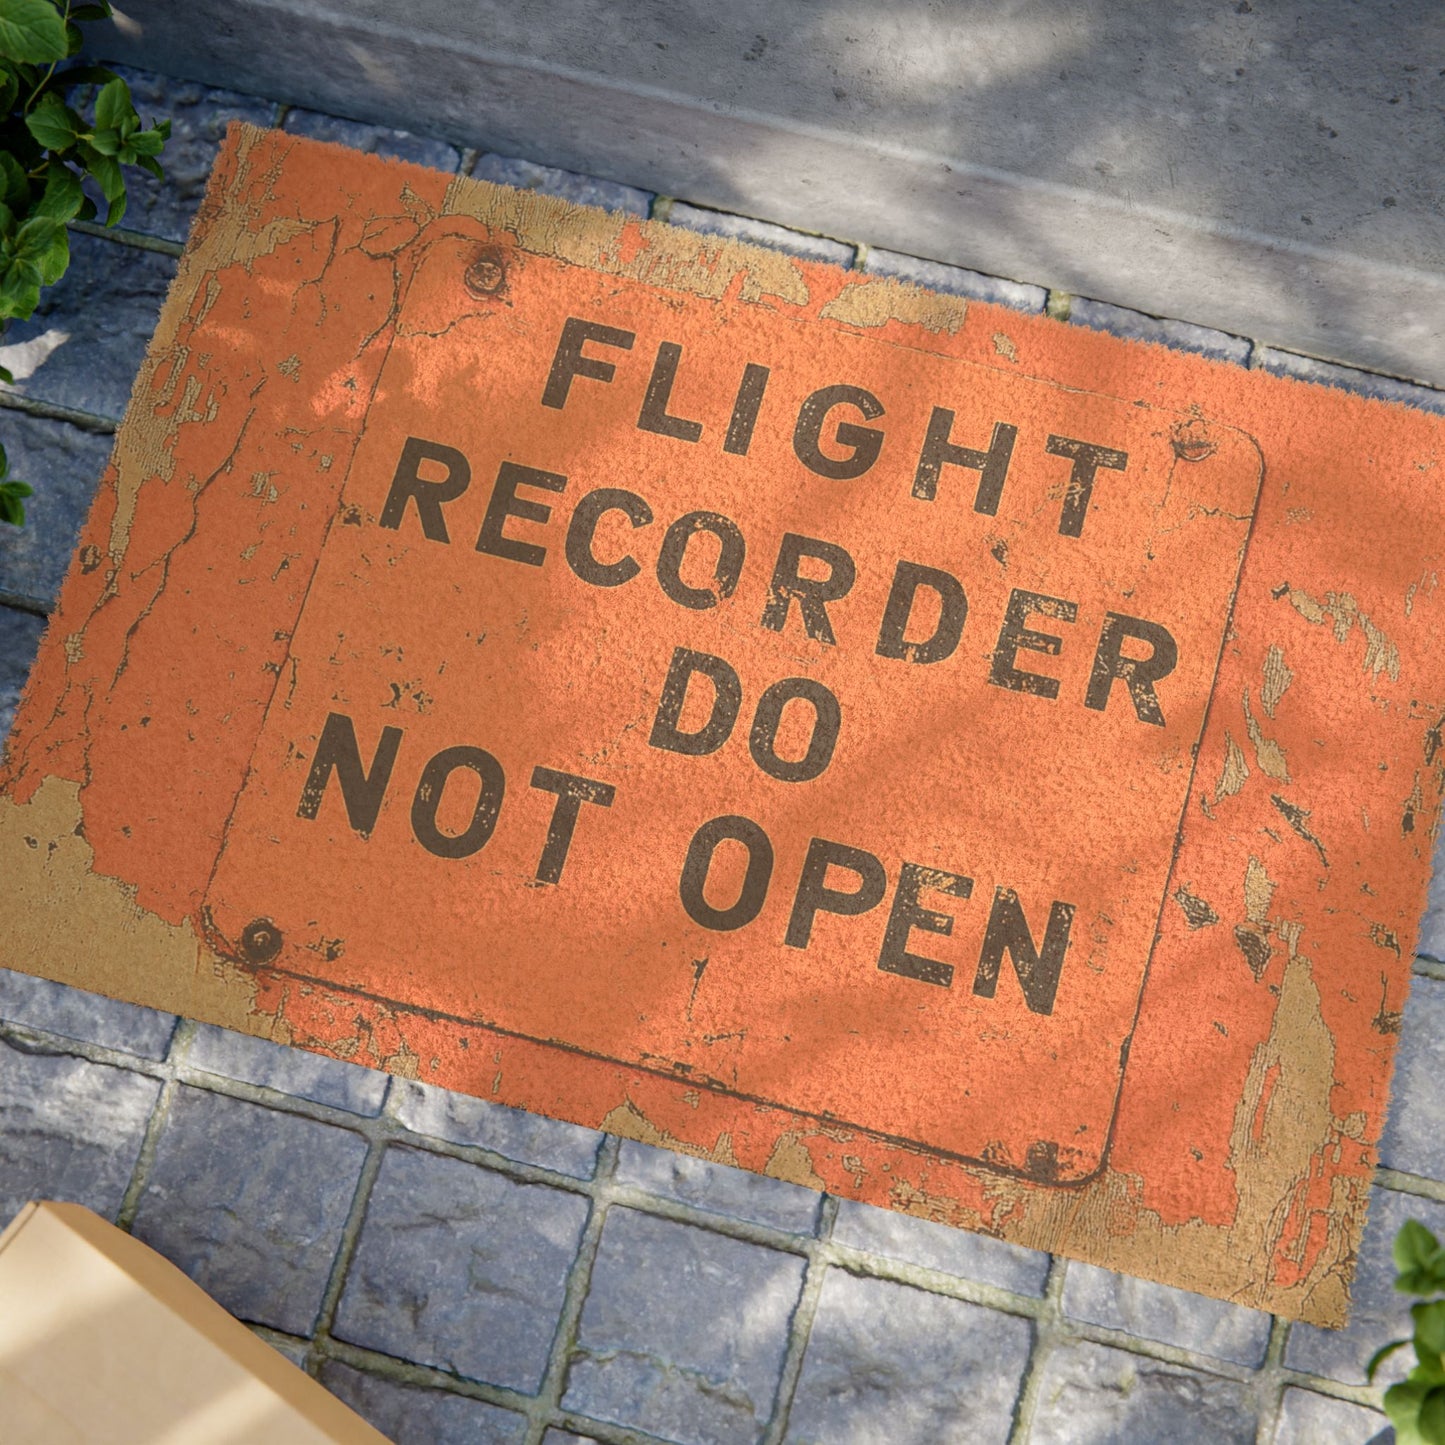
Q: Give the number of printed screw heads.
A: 4